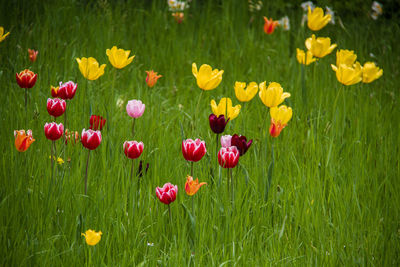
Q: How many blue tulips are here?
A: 0